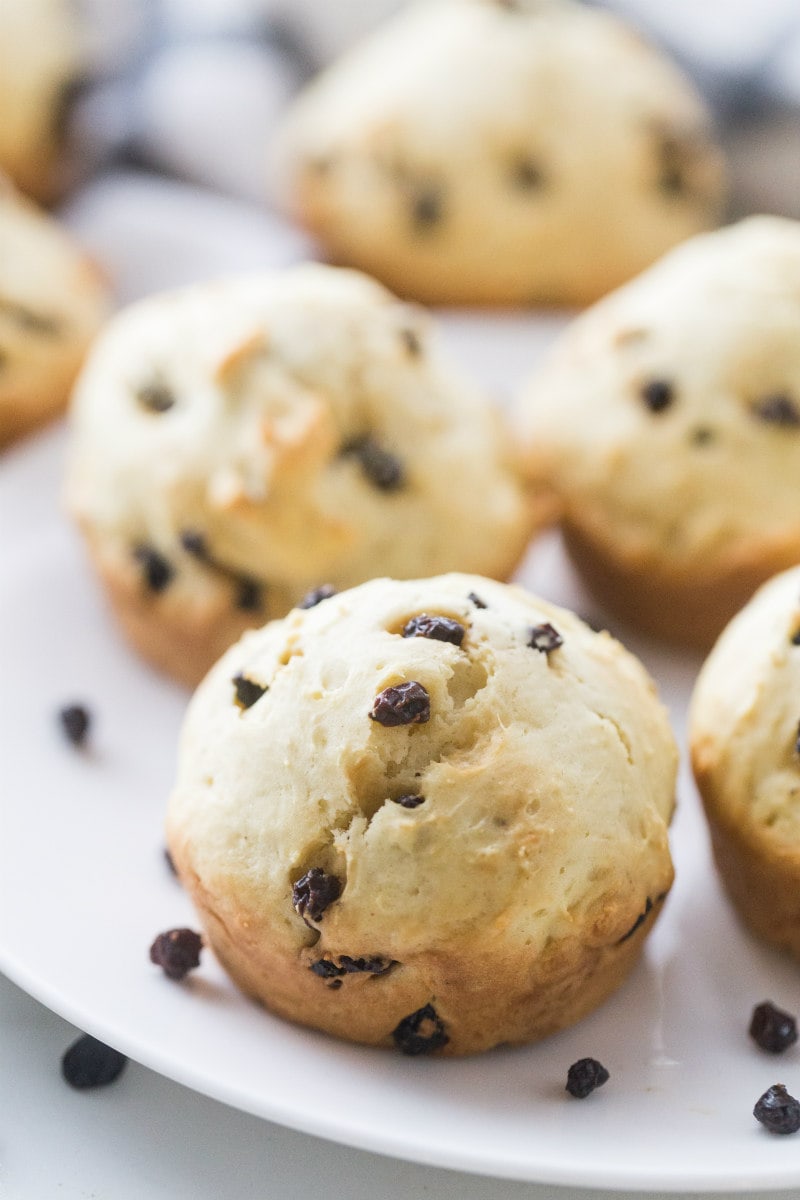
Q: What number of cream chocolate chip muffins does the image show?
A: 7